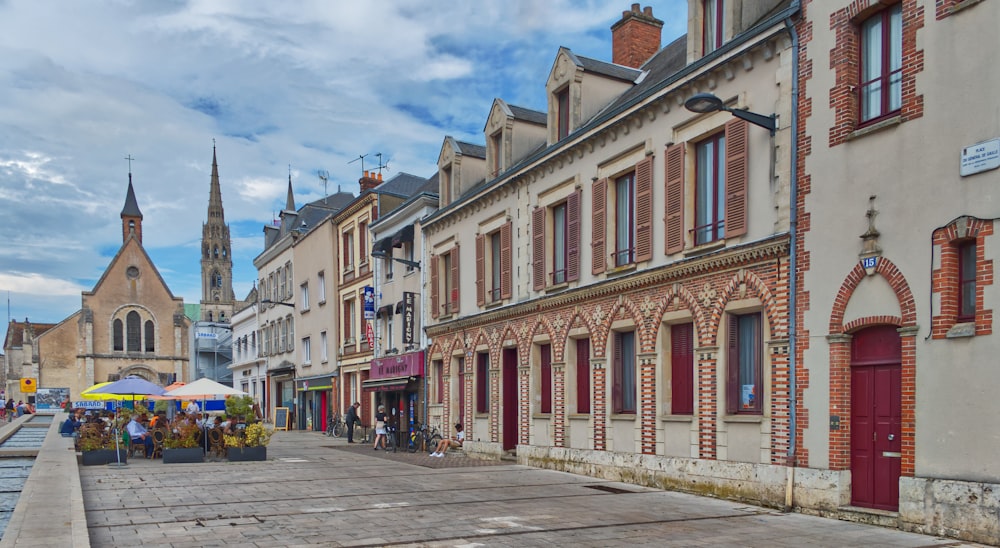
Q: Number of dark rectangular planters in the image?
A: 3